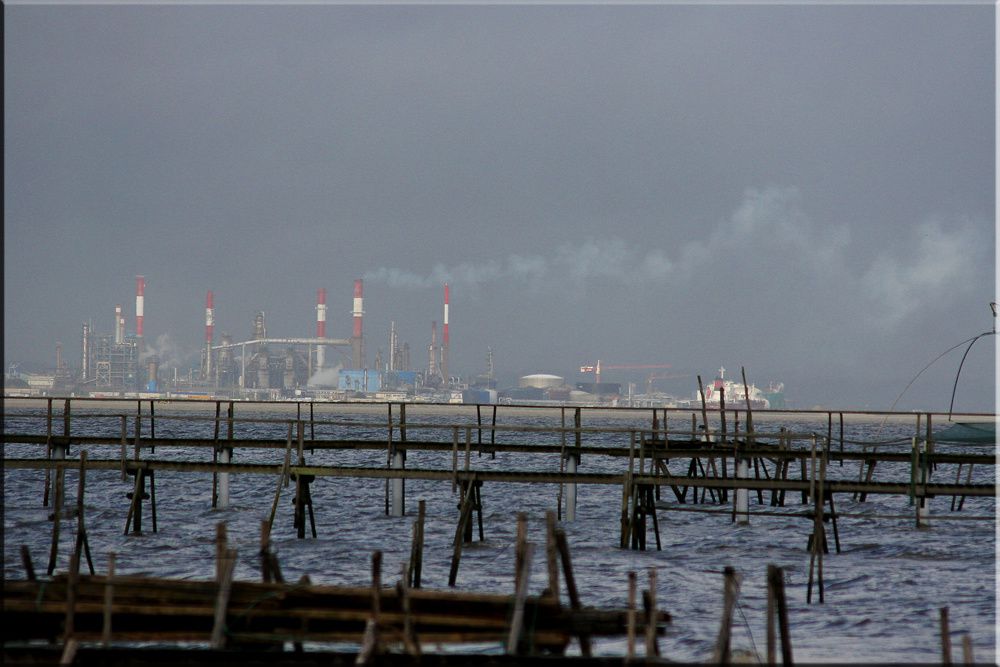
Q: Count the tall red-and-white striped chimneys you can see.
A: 5